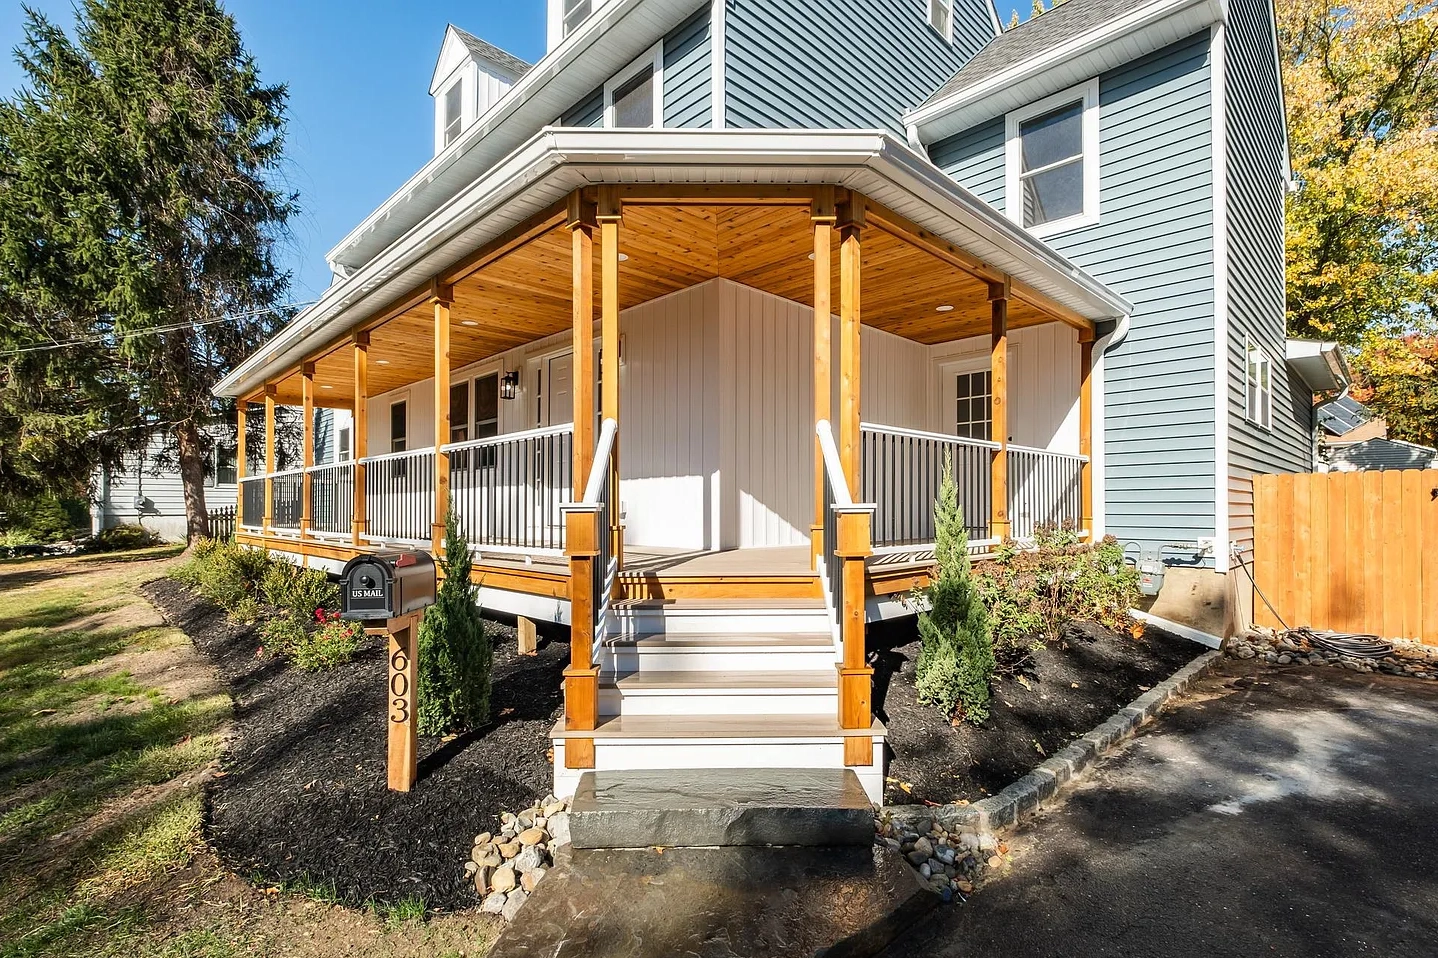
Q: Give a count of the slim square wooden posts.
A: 11